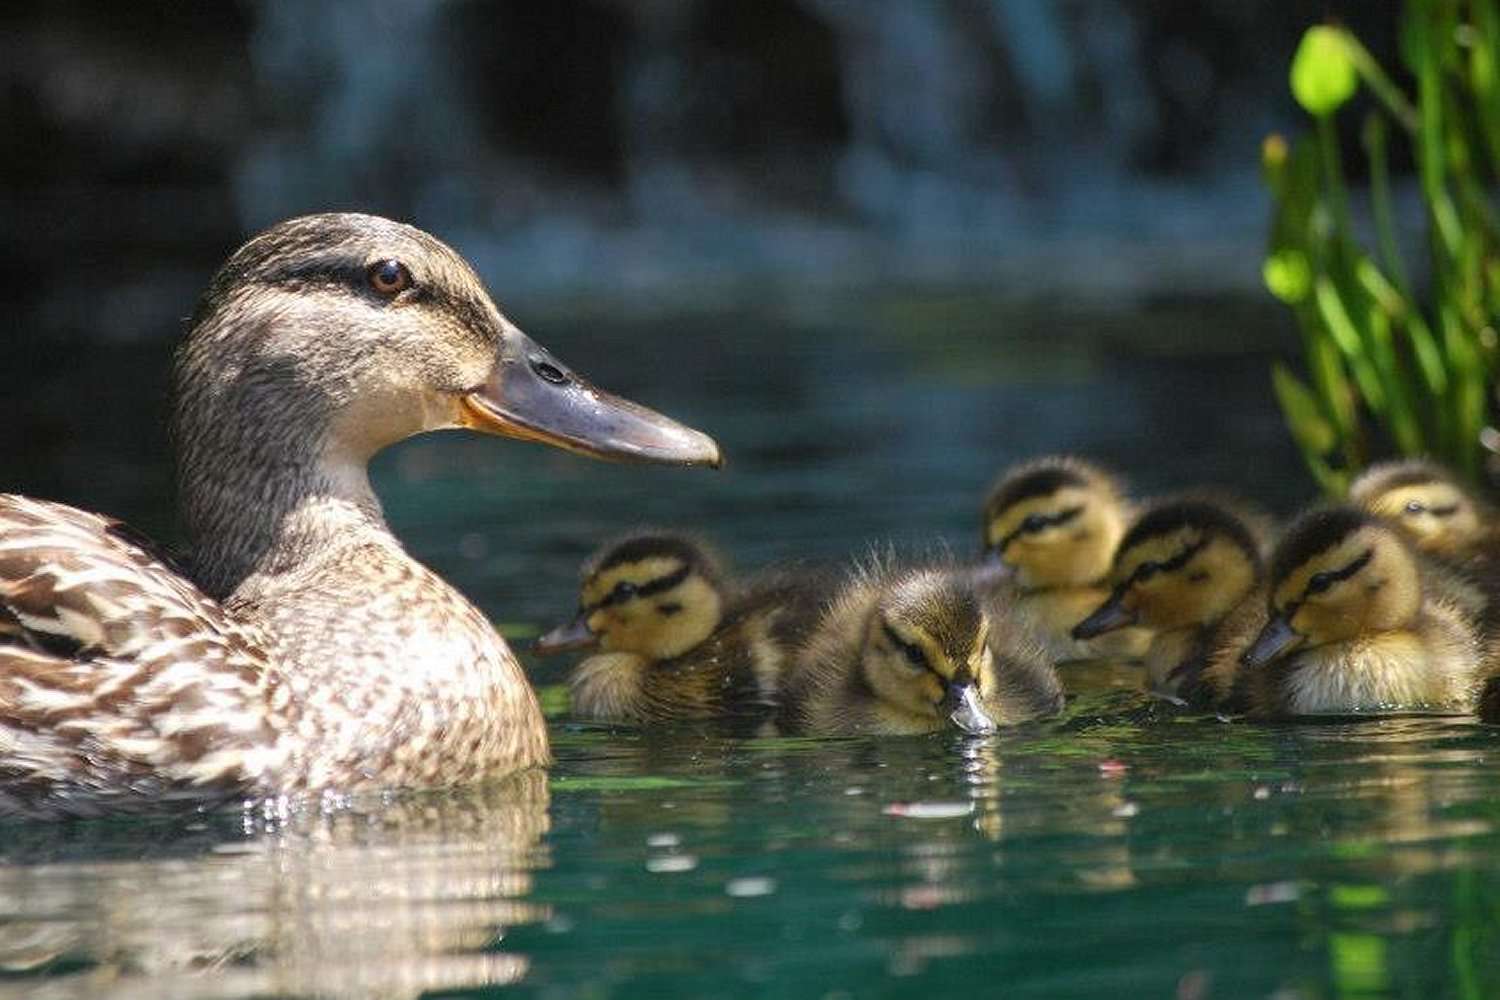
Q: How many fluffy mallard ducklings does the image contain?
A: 6